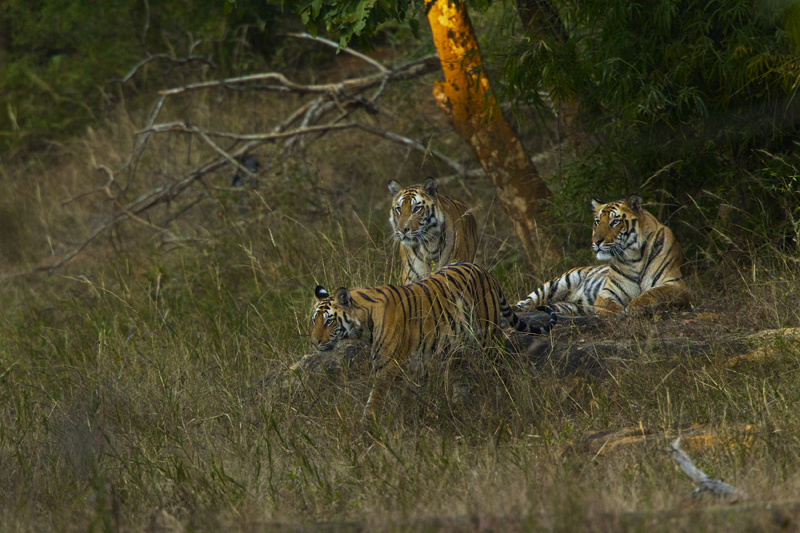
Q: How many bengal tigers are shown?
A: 3